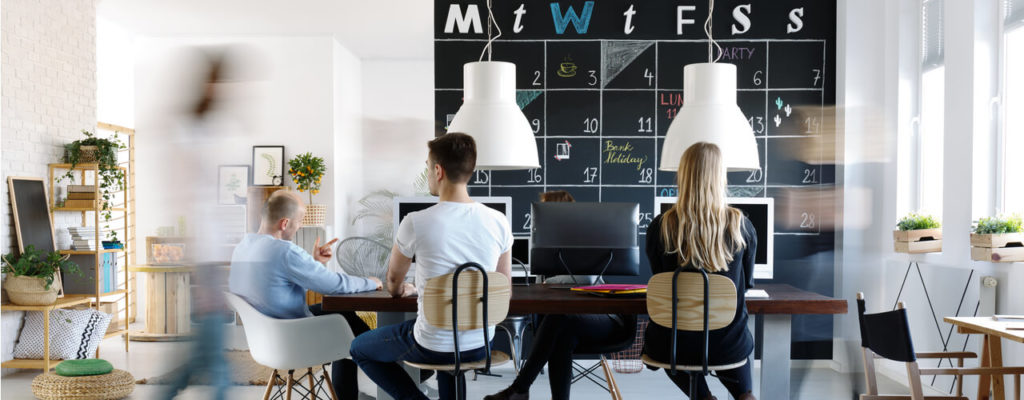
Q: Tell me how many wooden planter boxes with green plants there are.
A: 2